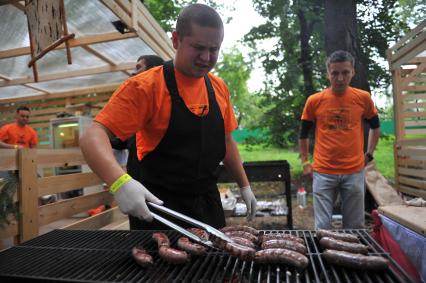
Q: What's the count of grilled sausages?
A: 15